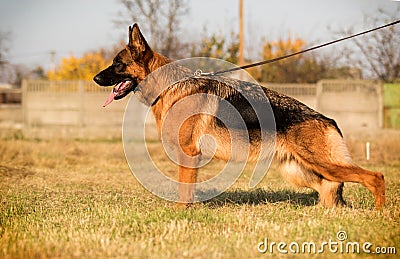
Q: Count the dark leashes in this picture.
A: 1